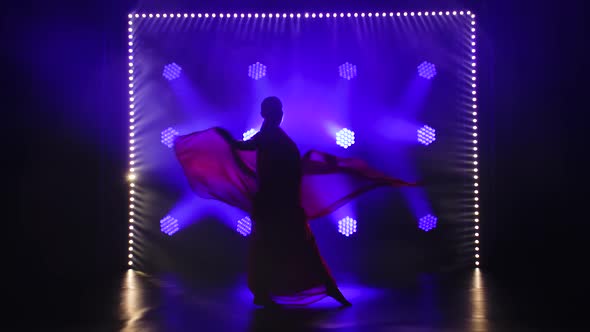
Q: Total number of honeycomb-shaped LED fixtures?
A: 12